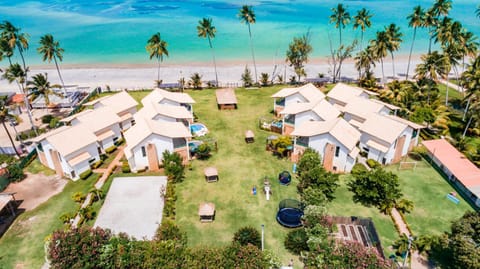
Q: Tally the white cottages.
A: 12